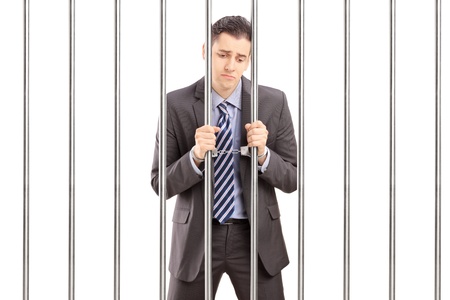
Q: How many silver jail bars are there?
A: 10